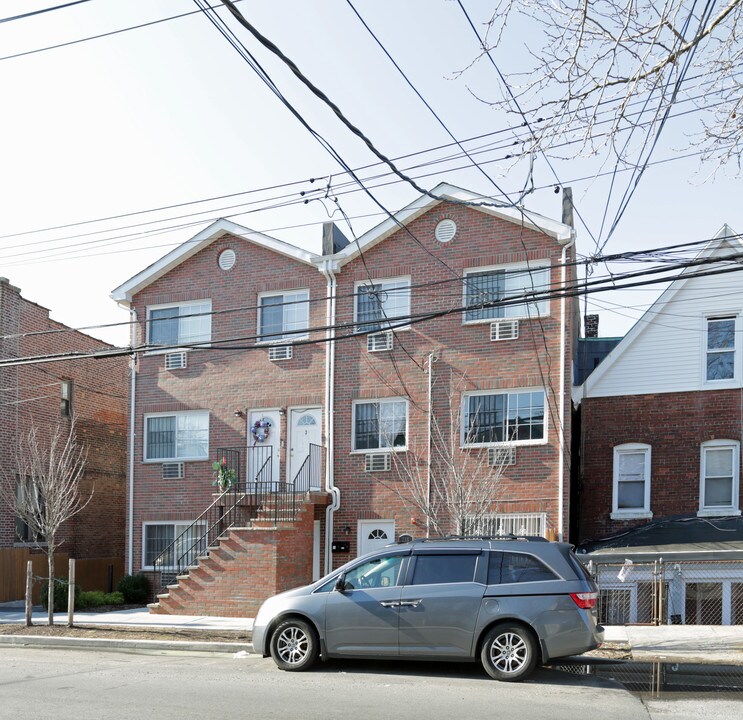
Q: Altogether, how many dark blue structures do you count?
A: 1